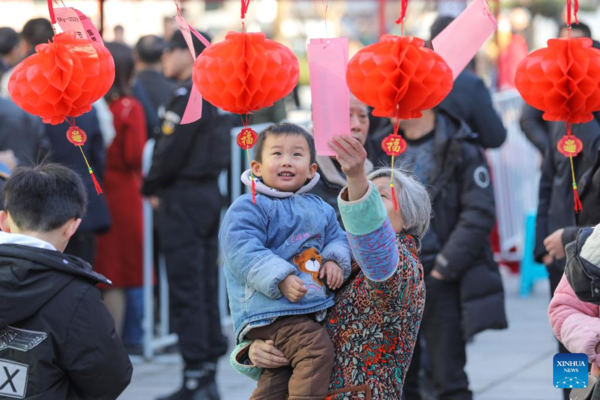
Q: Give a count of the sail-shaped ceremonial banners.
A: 0